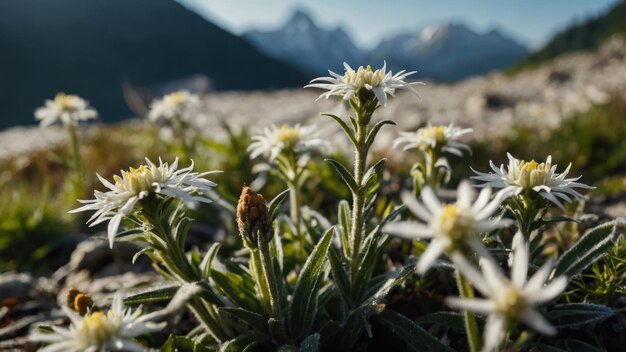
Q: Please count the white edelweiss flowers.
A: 10